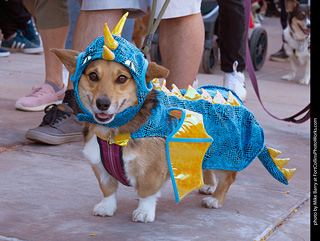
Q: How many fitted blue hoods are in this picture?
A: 1